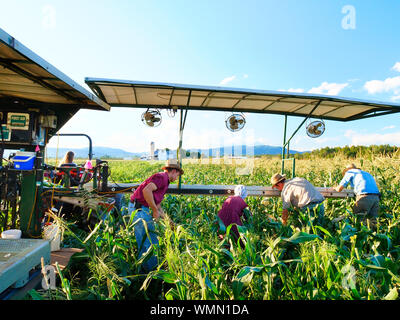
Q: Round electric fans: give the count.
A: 3